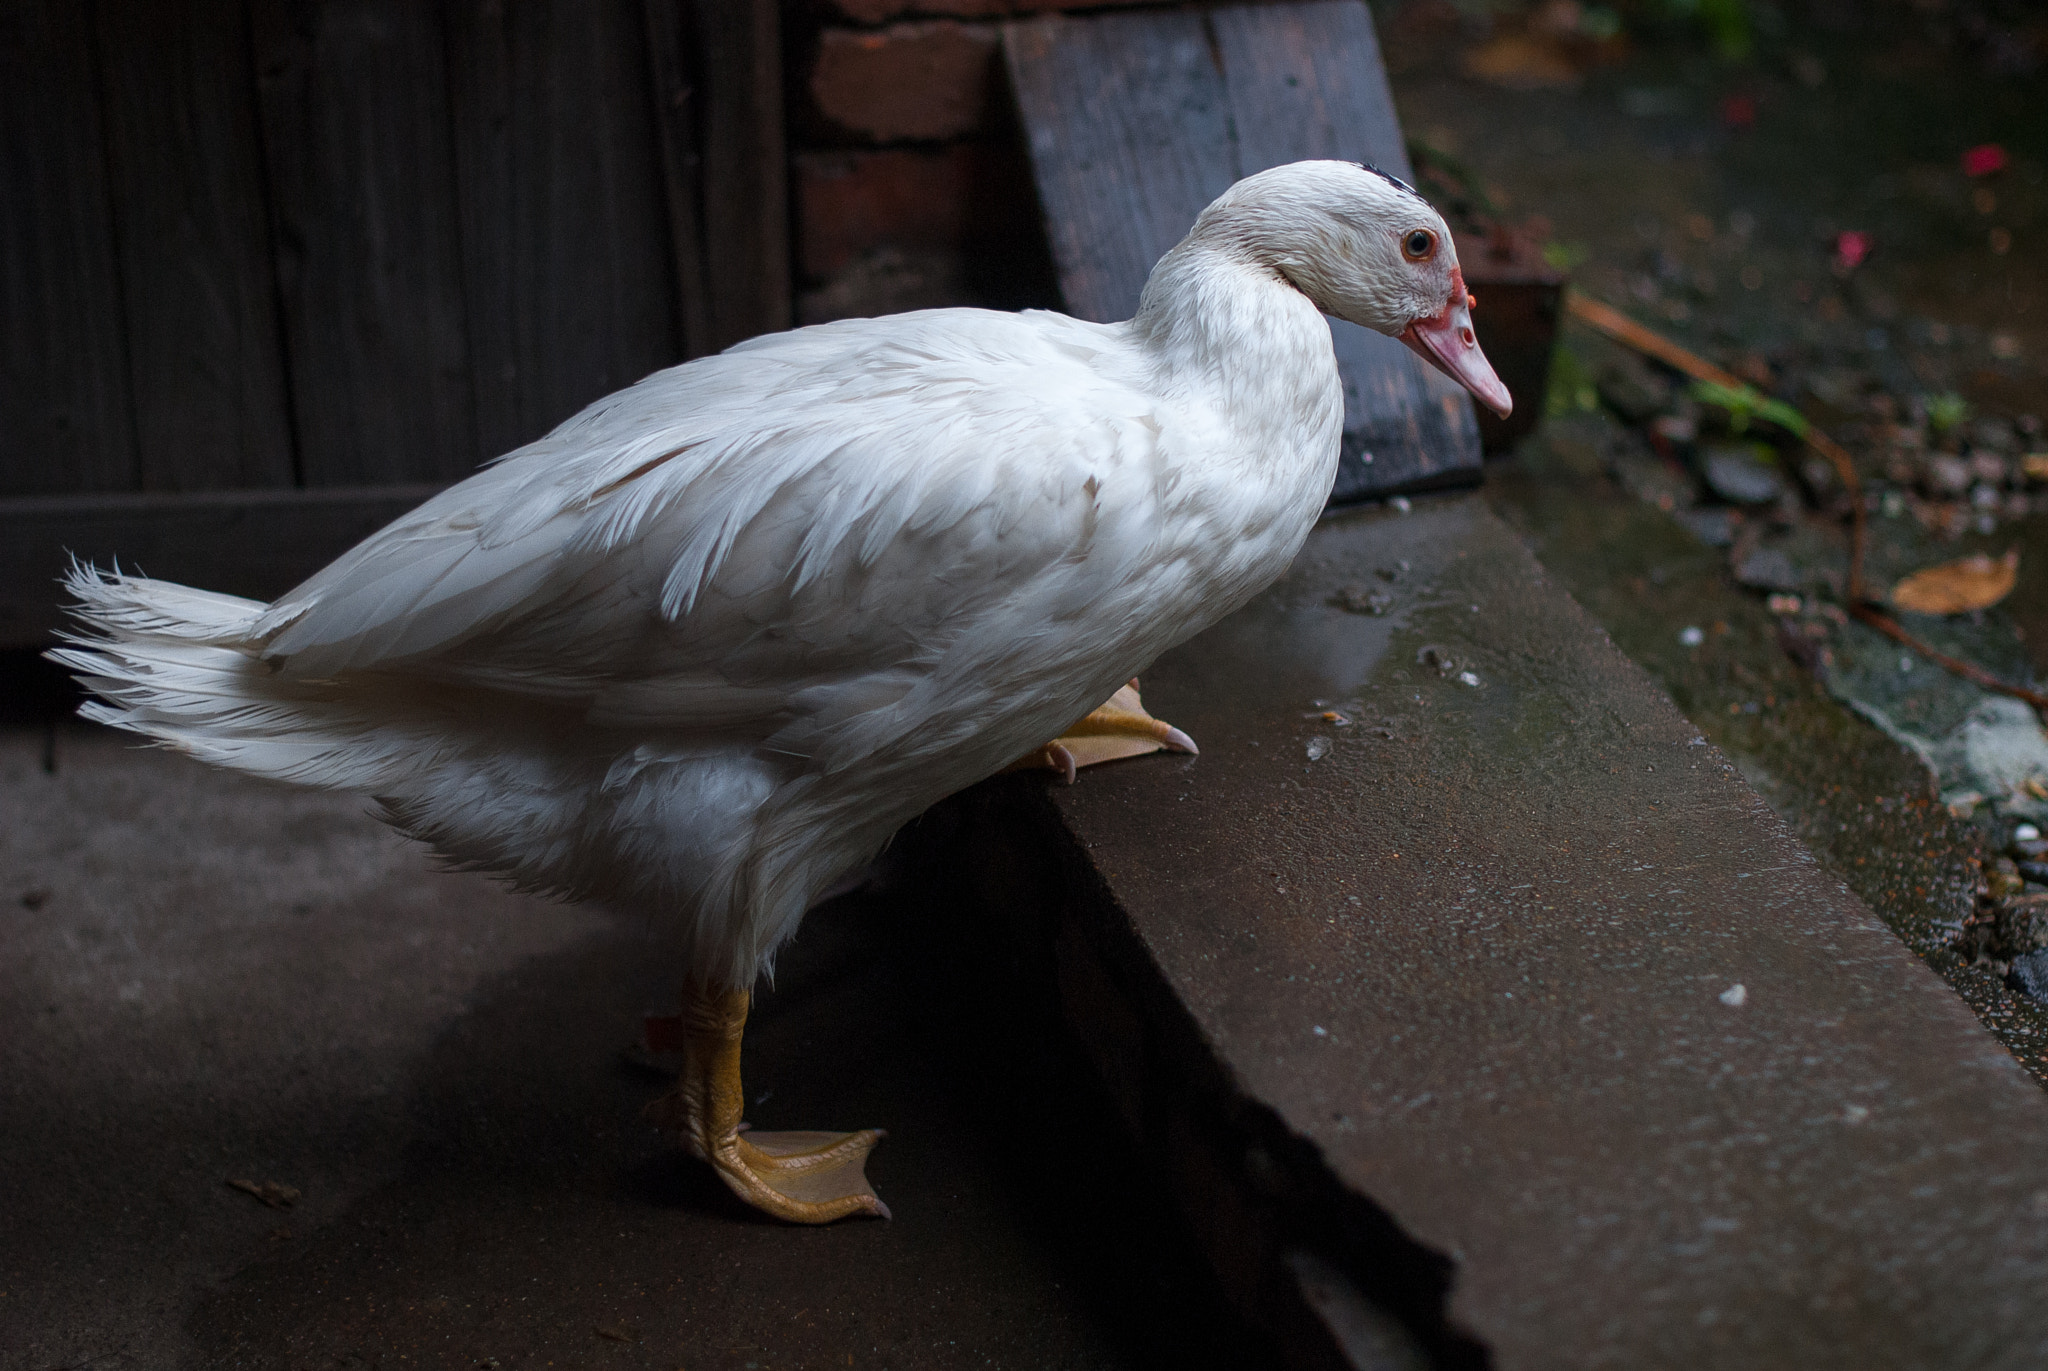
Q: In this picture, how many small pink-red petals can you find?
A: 3